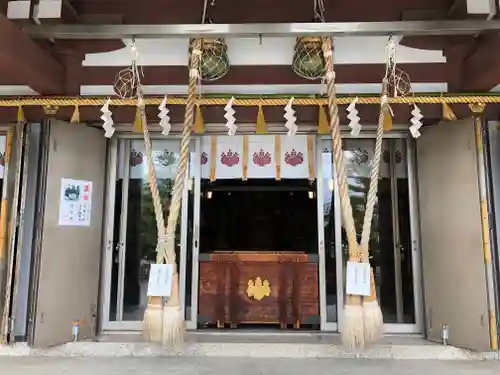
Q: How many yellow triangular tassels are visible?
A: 8